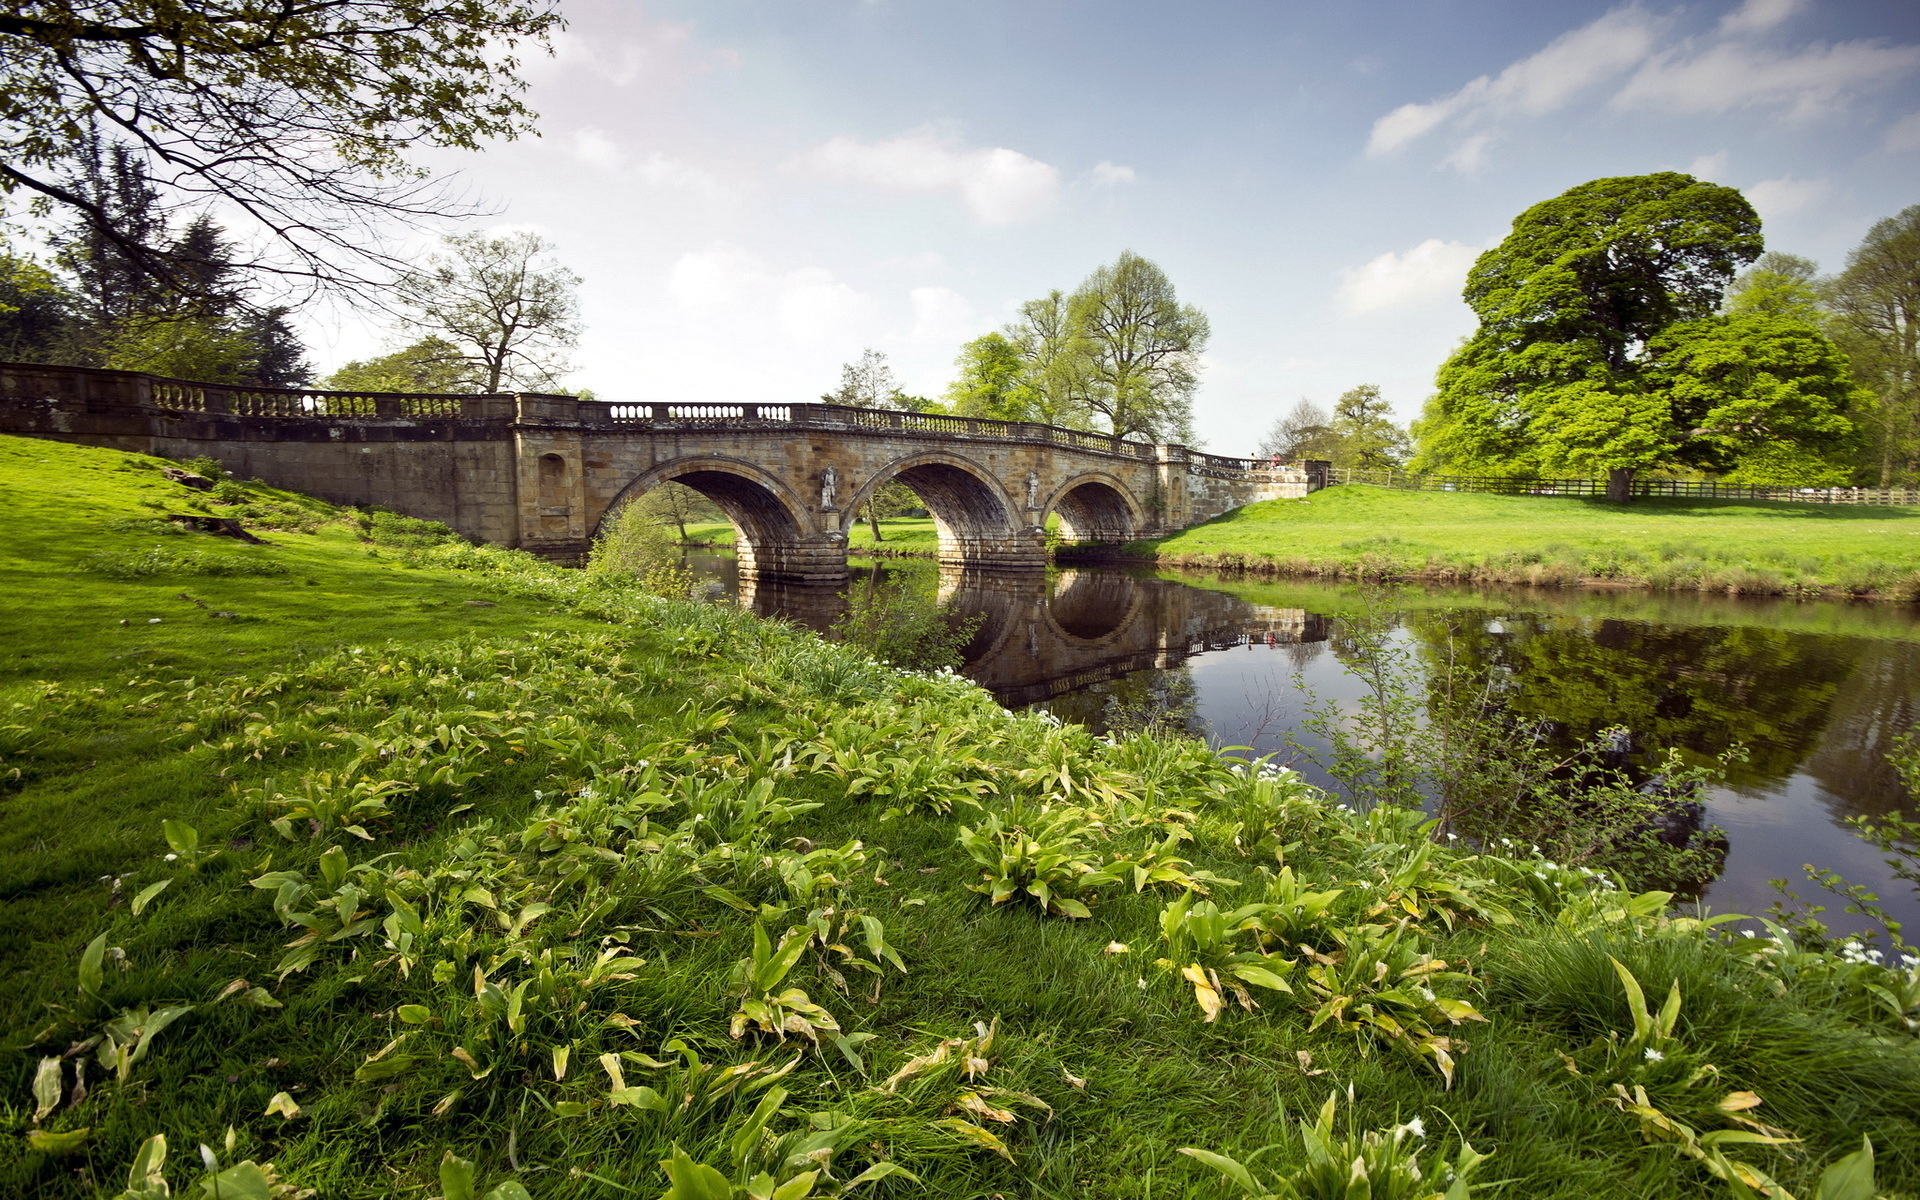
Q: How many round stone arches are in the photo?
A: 3